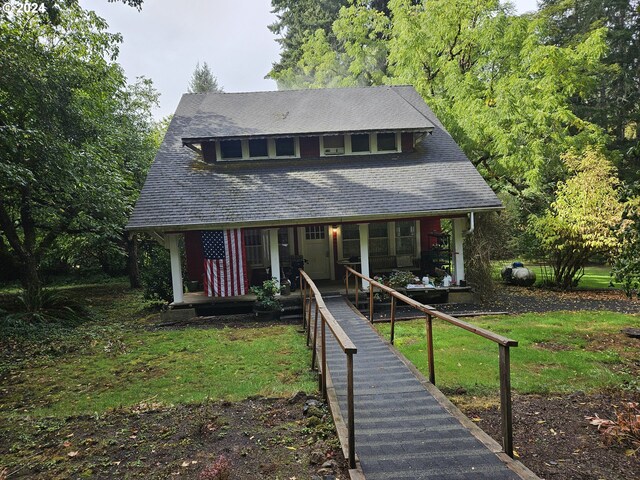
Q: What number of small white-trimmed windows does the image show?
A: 6